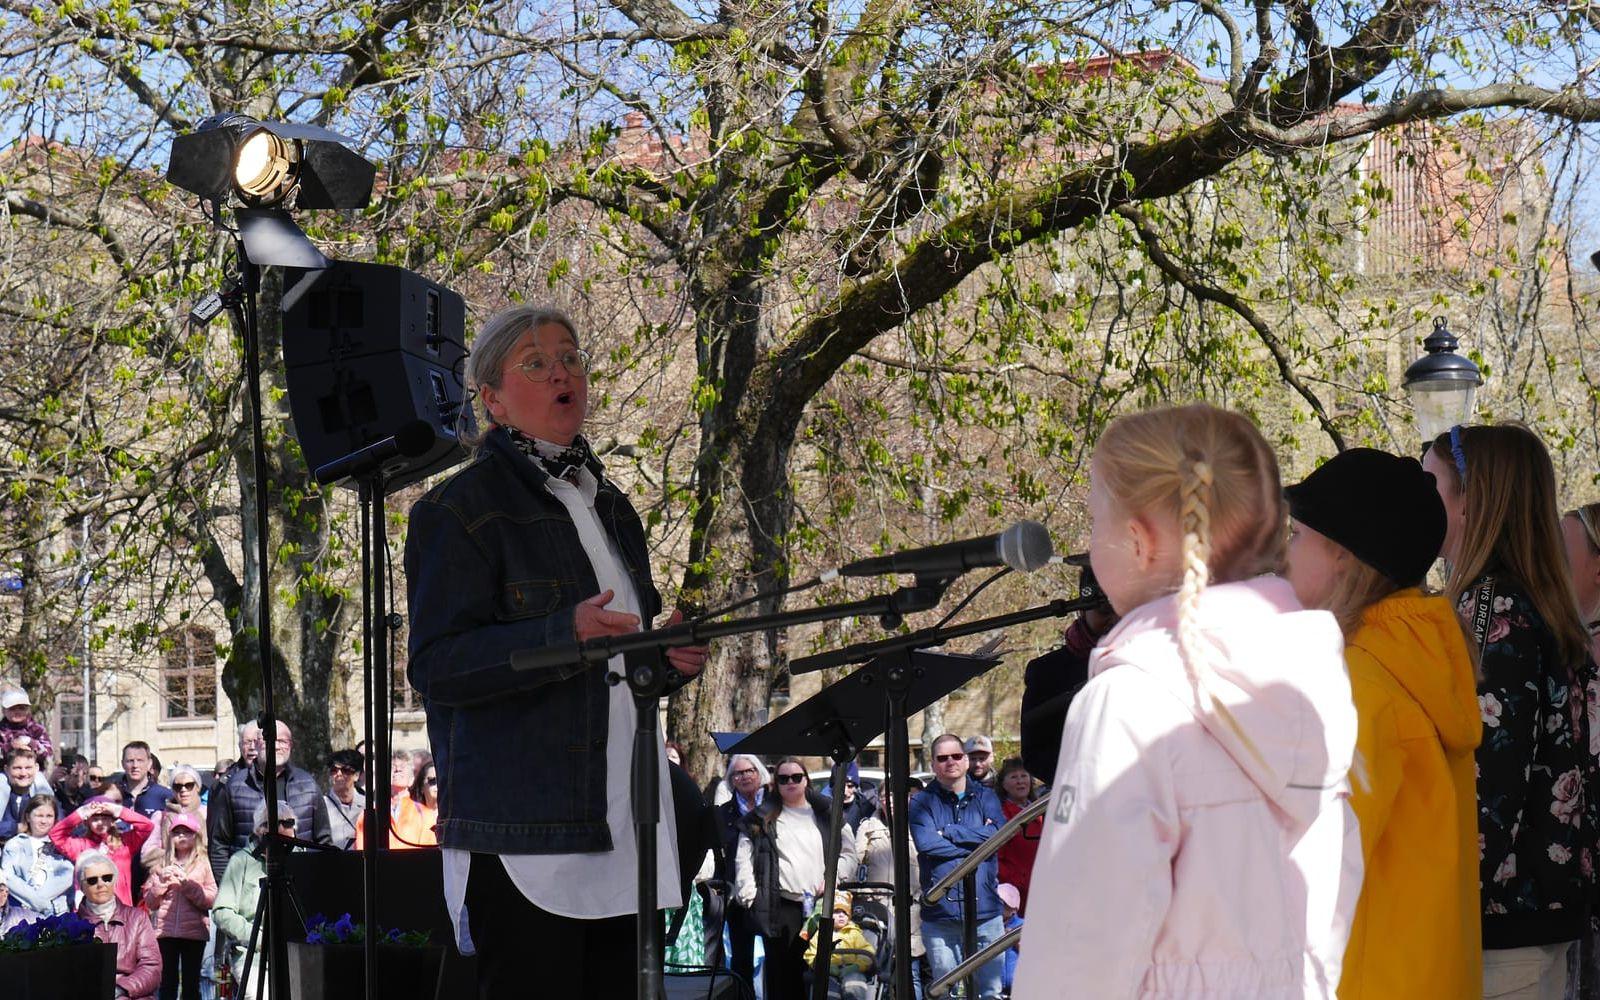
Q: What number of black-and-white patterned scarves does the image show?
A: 1